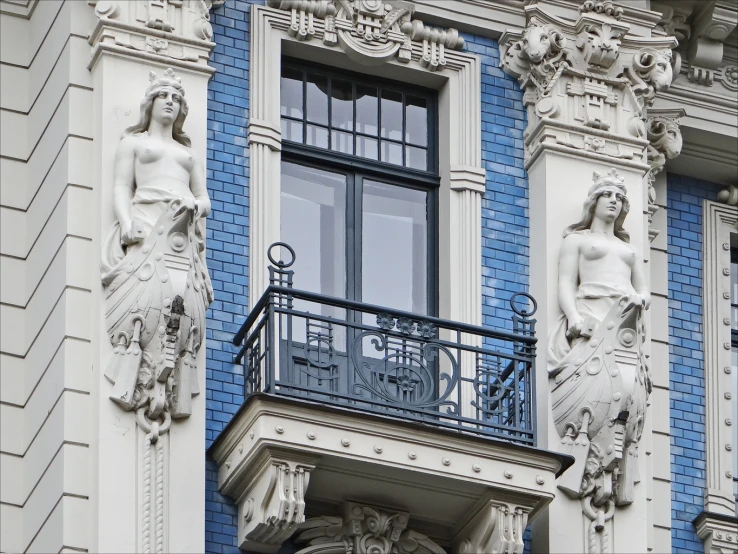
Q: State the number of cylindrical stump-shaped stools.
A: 0